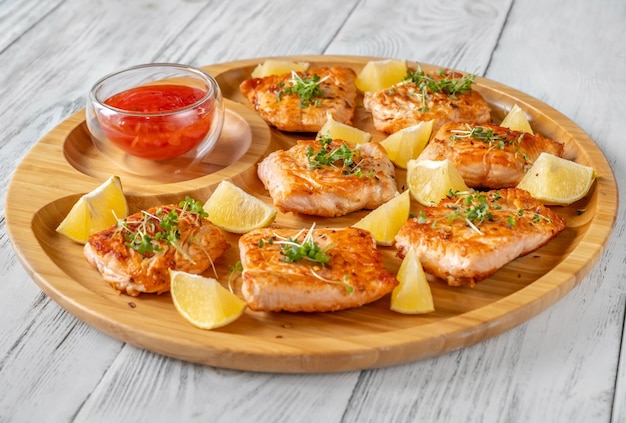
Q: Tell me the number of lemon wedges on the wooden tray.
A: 12